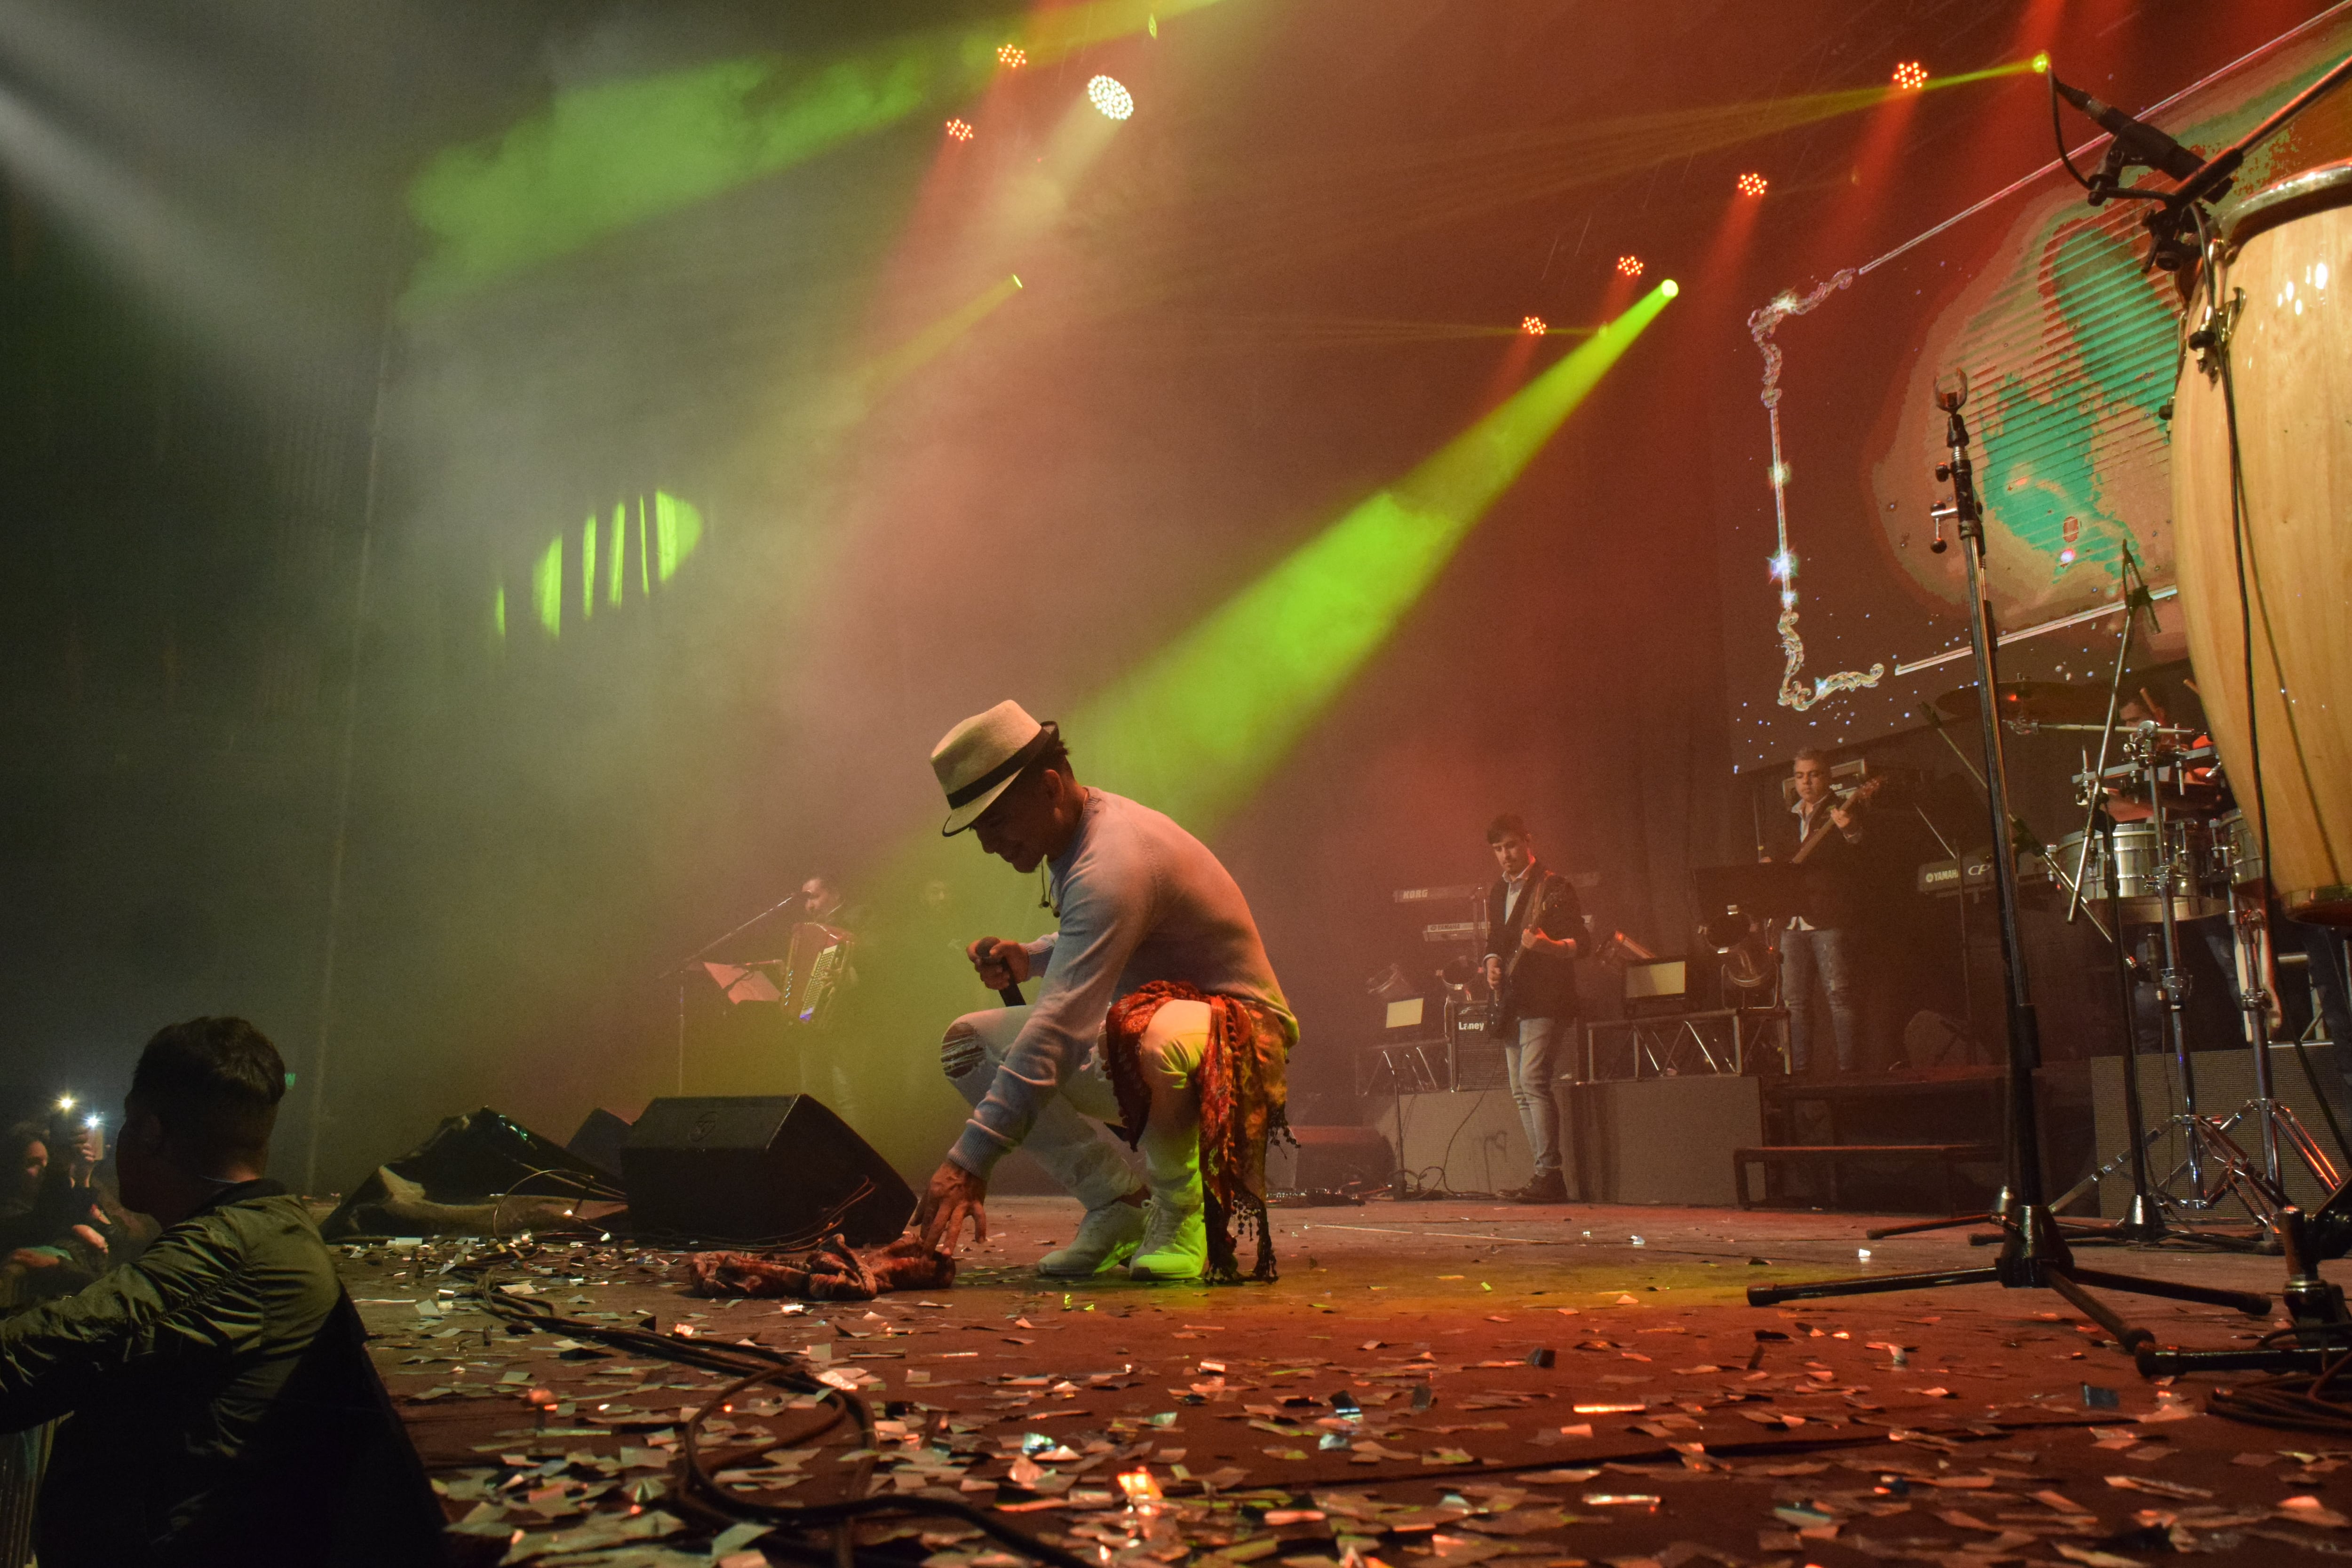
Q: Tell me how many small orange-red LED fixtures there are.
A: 6